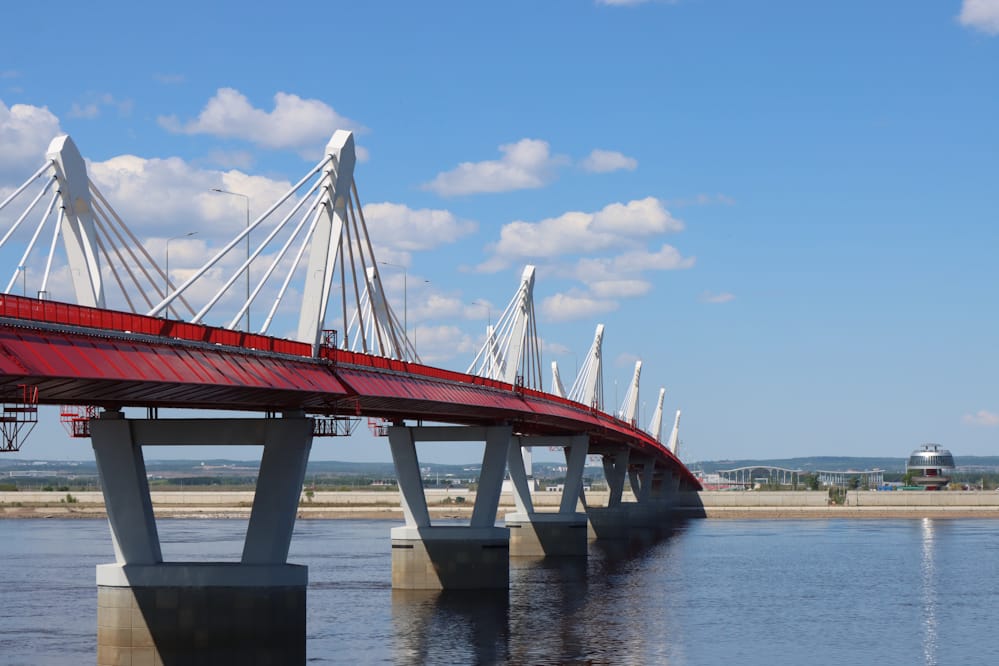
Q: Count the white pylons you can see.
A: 10